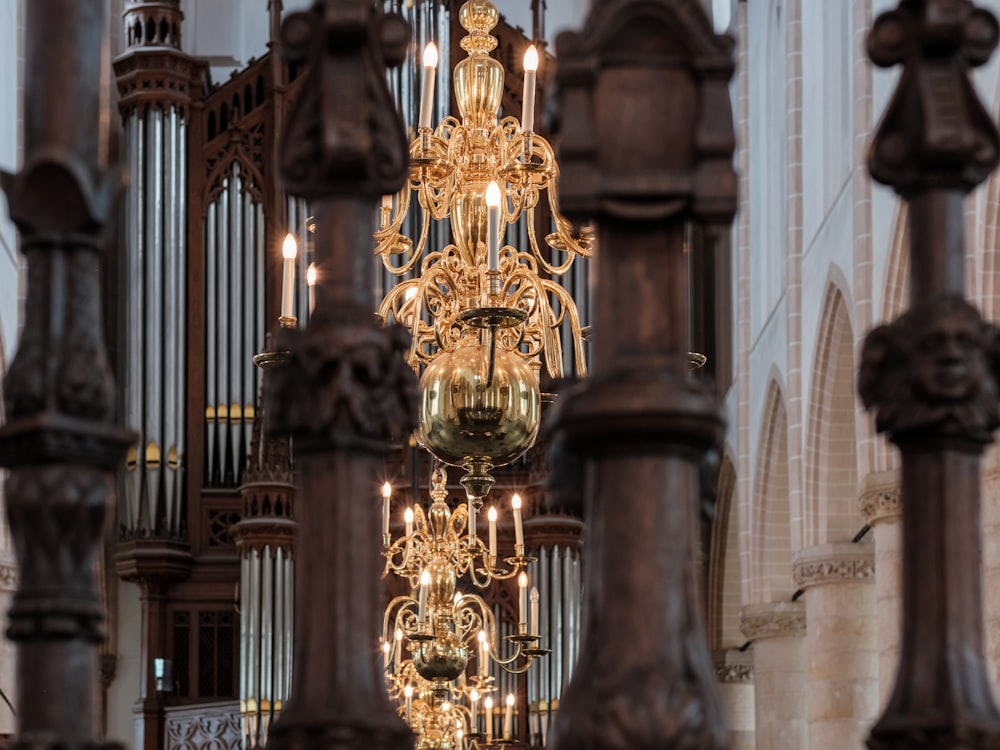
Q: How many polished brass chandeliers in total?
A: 3